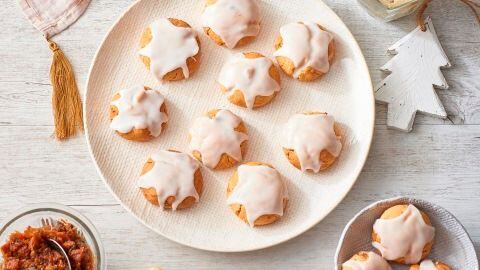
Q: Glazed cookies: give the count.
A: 12